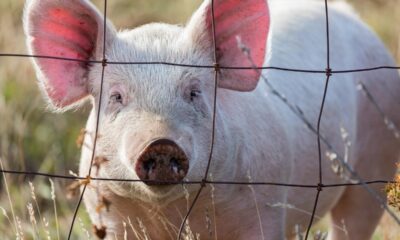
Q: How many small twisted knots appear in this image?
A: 6